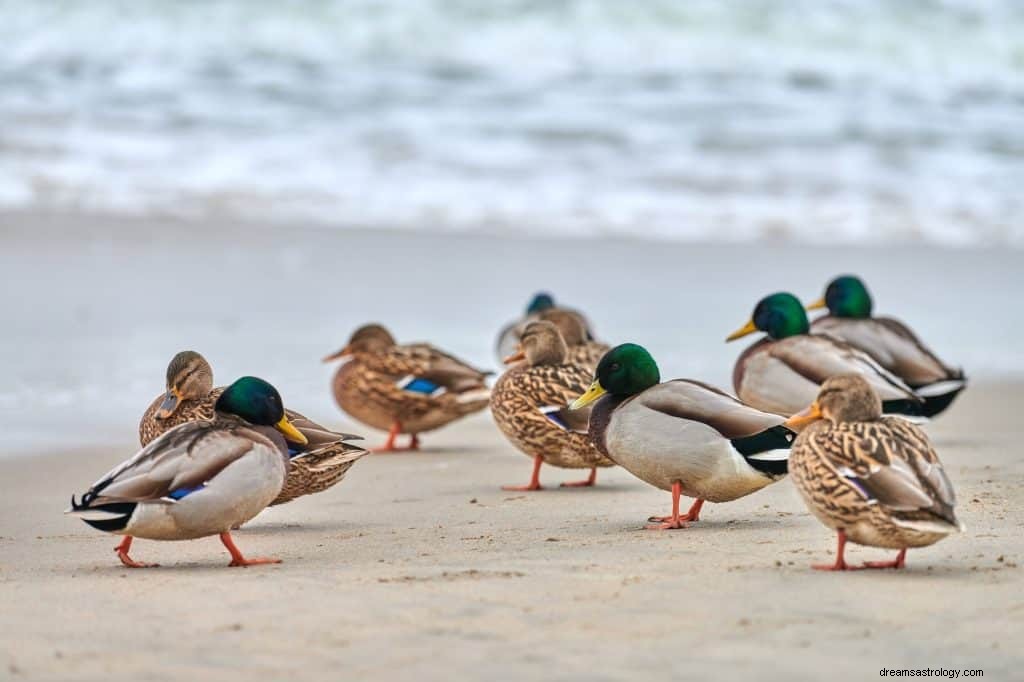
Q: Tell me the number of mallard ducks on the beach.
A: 10